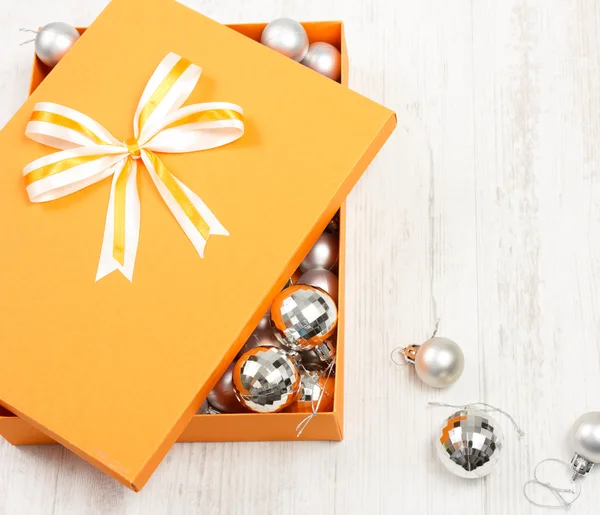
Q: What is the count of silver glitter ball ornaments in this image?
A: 4